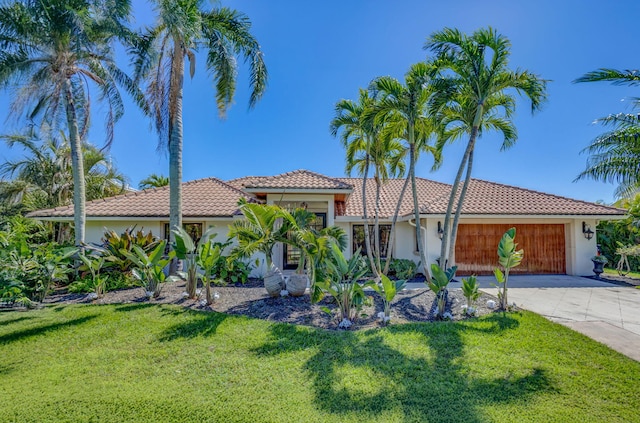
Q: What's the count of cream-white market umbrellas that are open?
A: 0